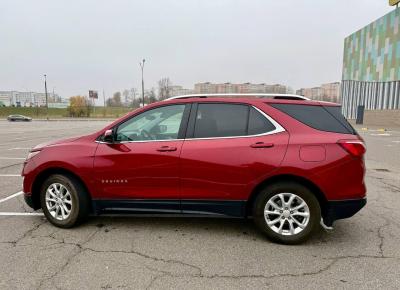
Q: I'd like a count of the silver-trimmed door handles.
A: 0